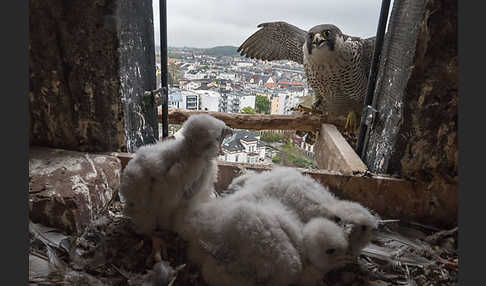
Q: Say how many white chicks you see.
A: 3